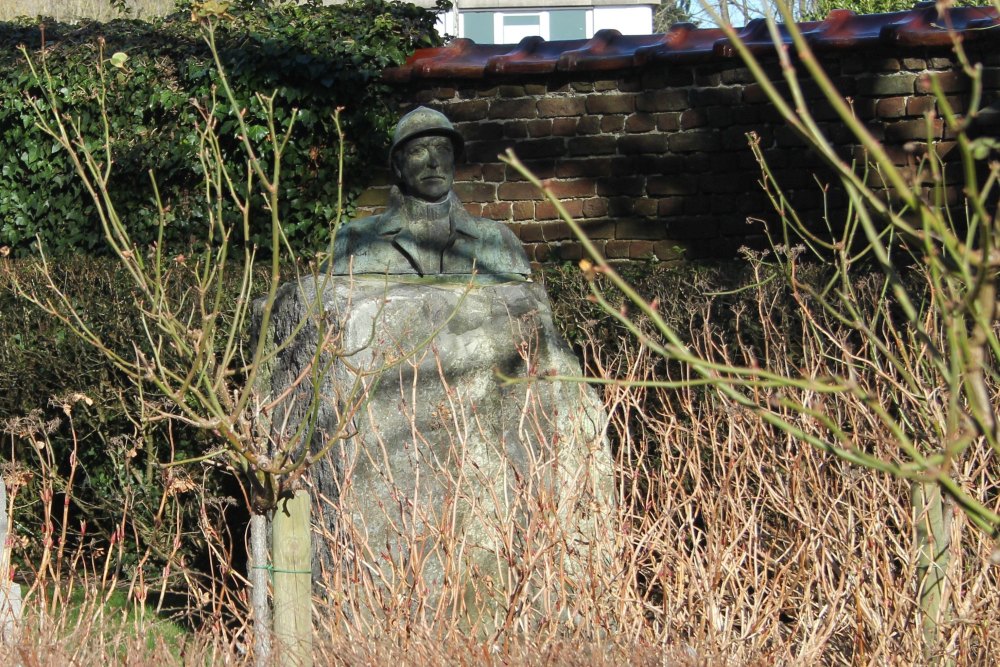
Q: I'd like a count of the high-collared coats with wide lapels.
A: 1